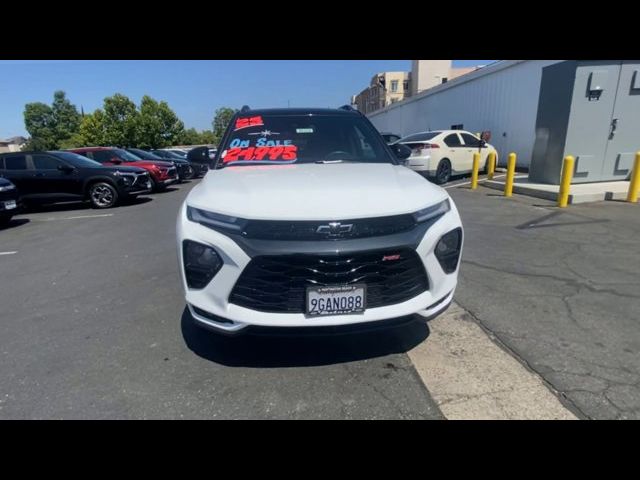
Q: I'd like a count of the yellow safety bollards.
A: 5